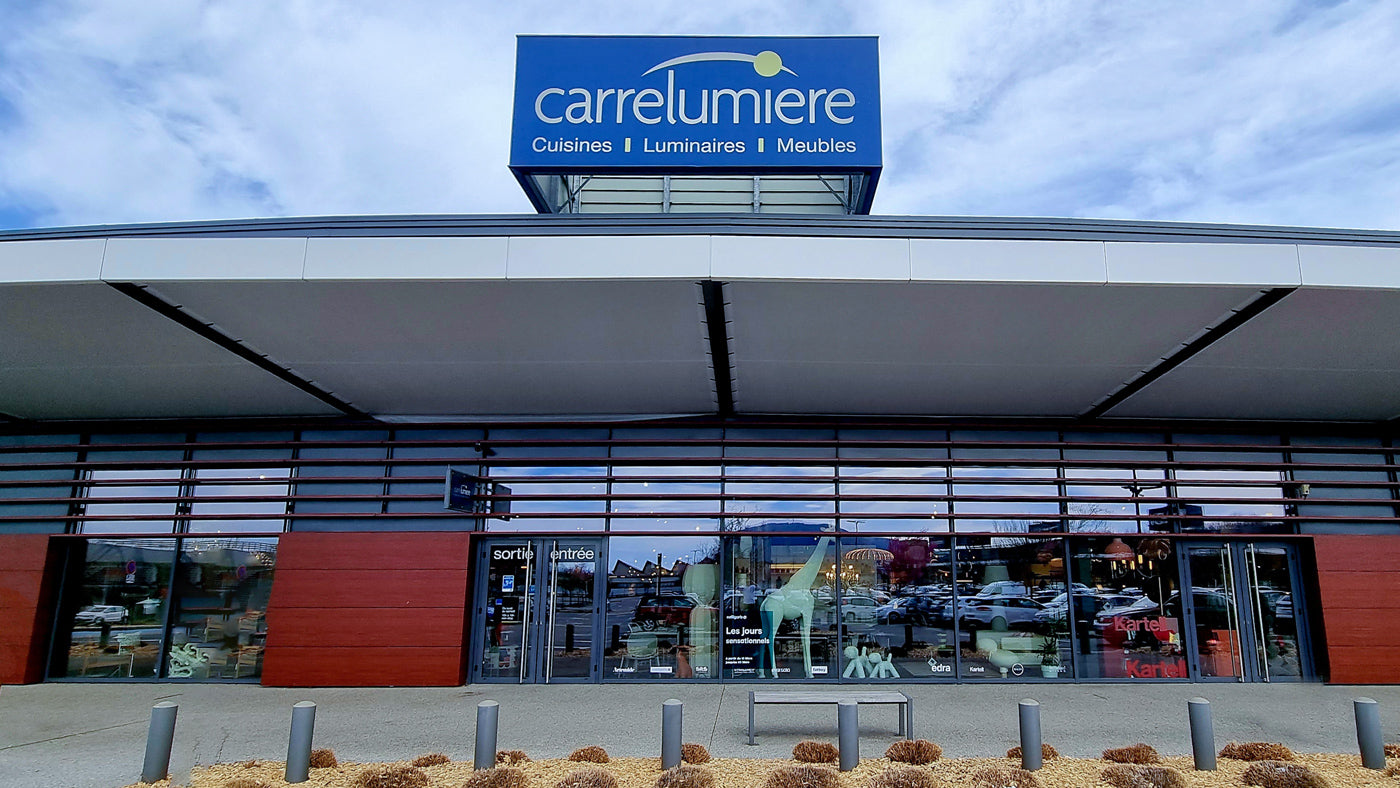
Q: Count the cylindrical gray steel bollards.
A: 8